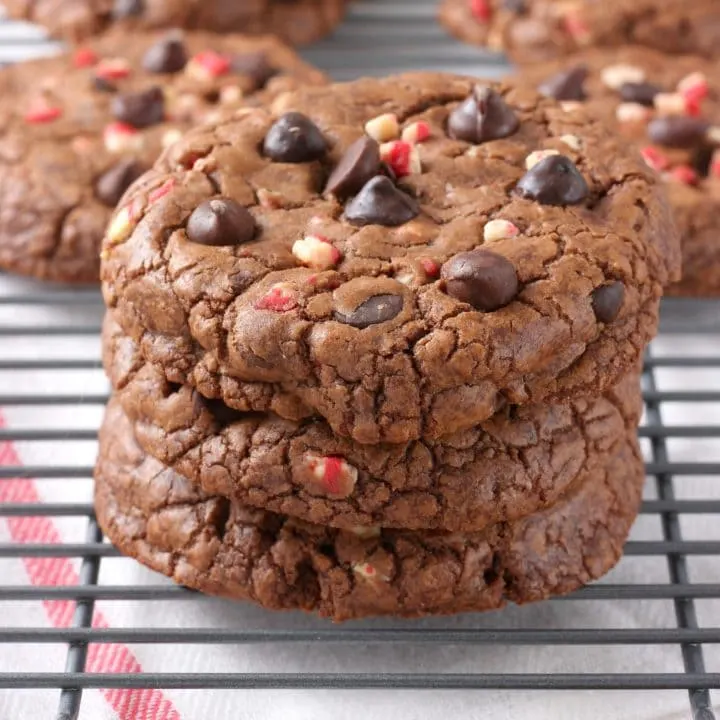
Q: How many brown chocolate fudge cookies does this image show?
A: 7